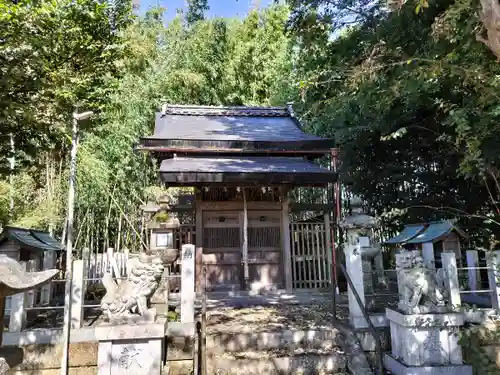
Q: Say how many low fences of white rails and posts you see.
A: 2